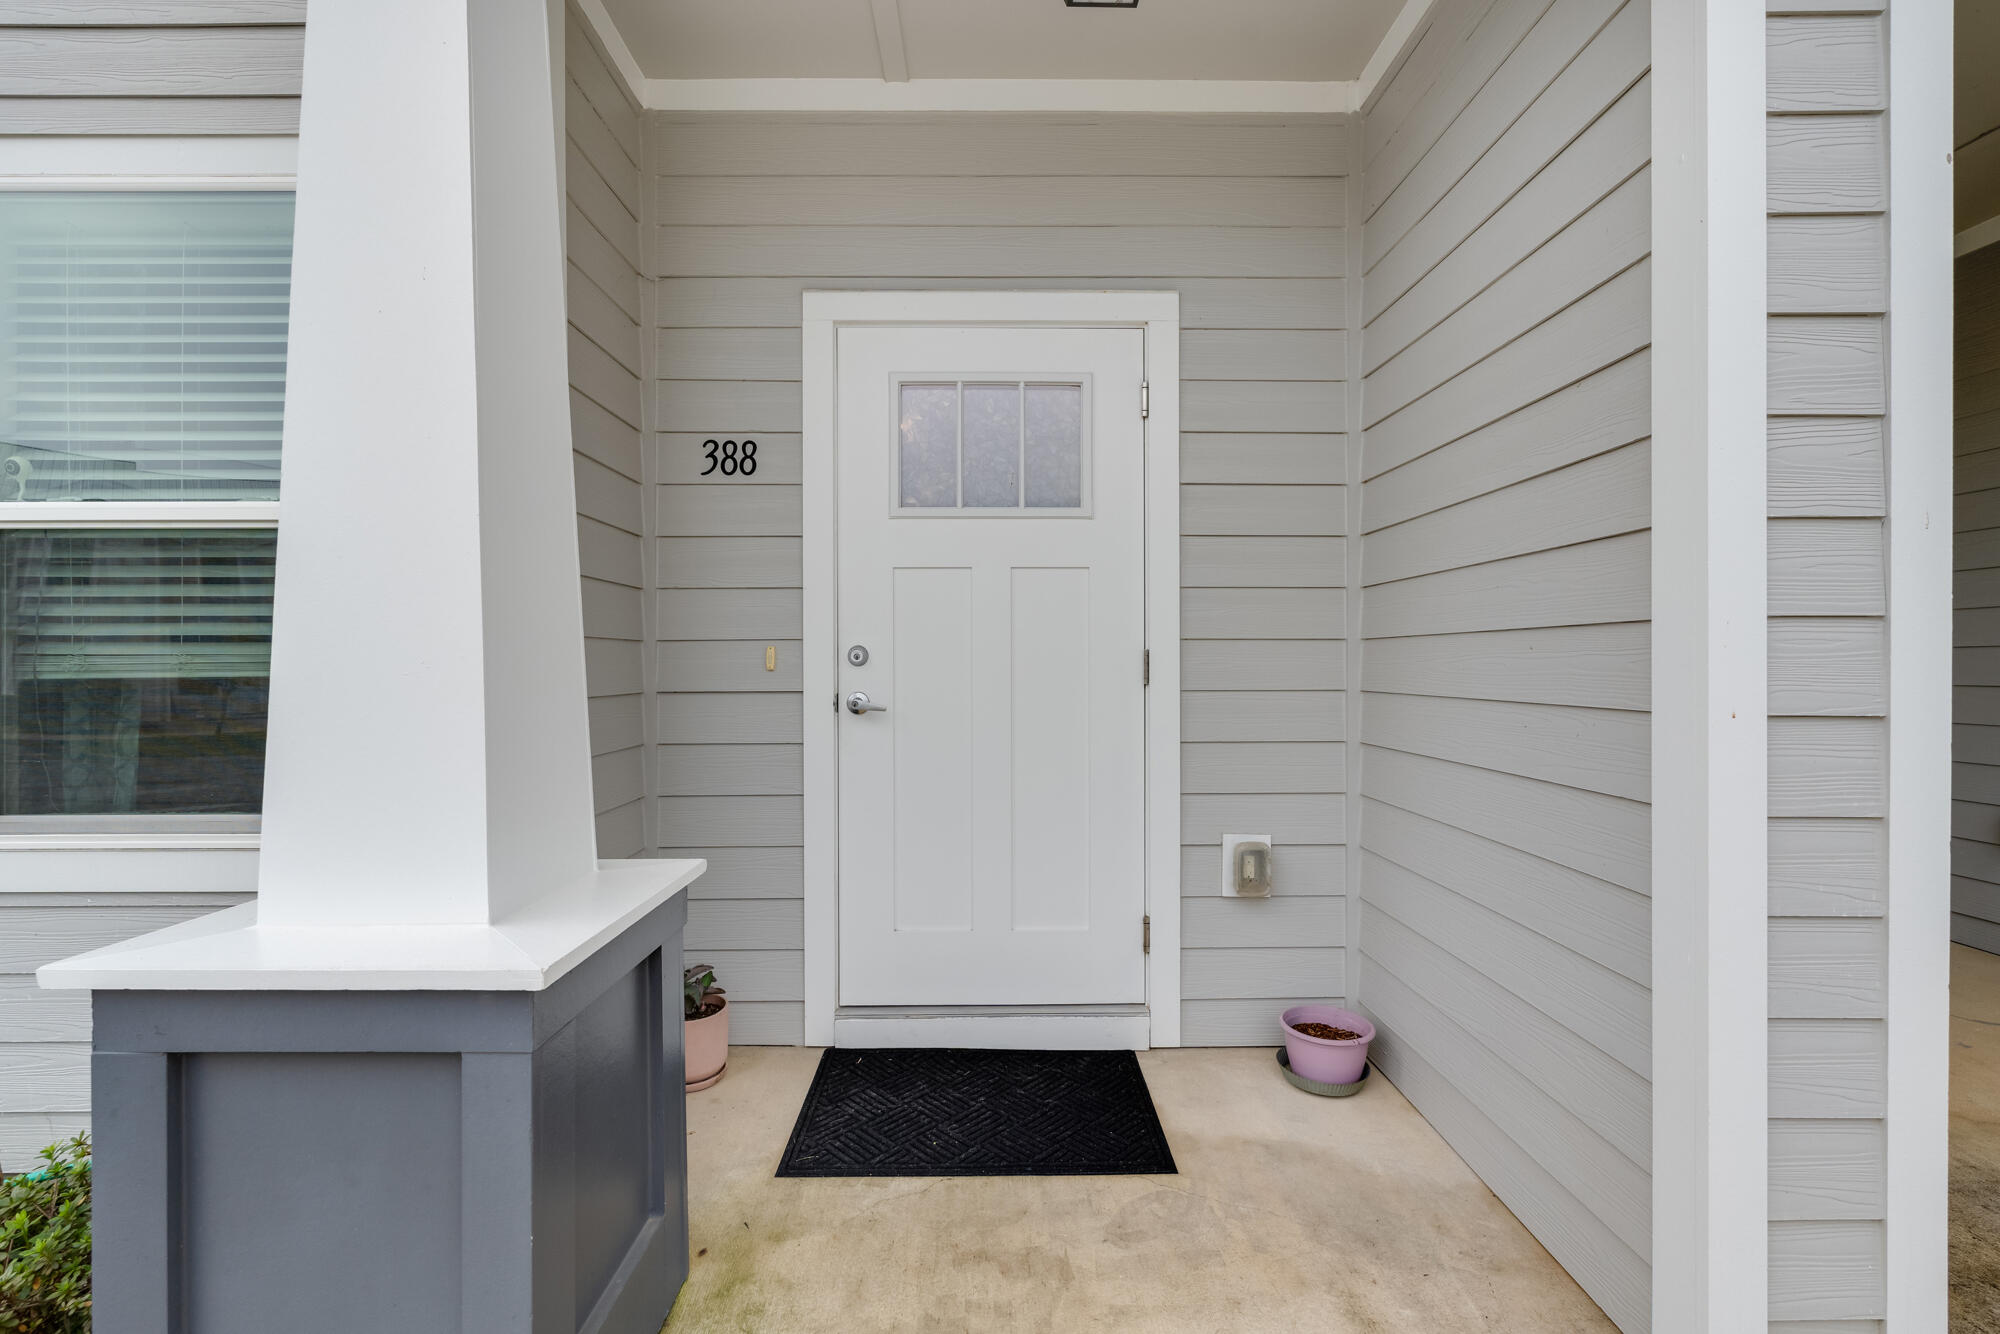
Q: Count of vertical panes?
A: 3